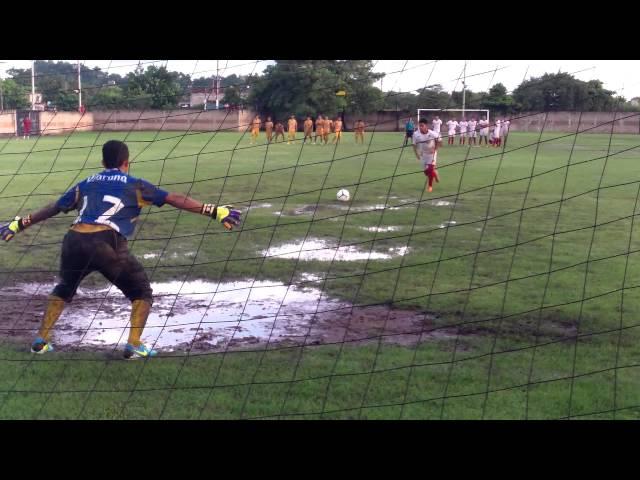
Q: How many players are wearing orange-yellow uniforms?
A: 9